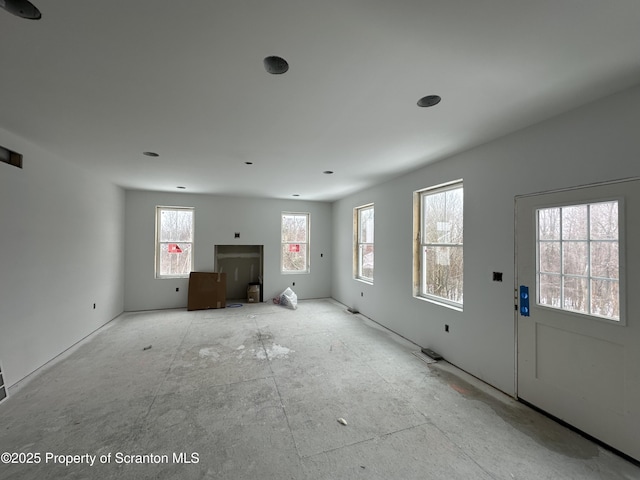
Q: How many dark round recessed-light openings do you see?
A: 8